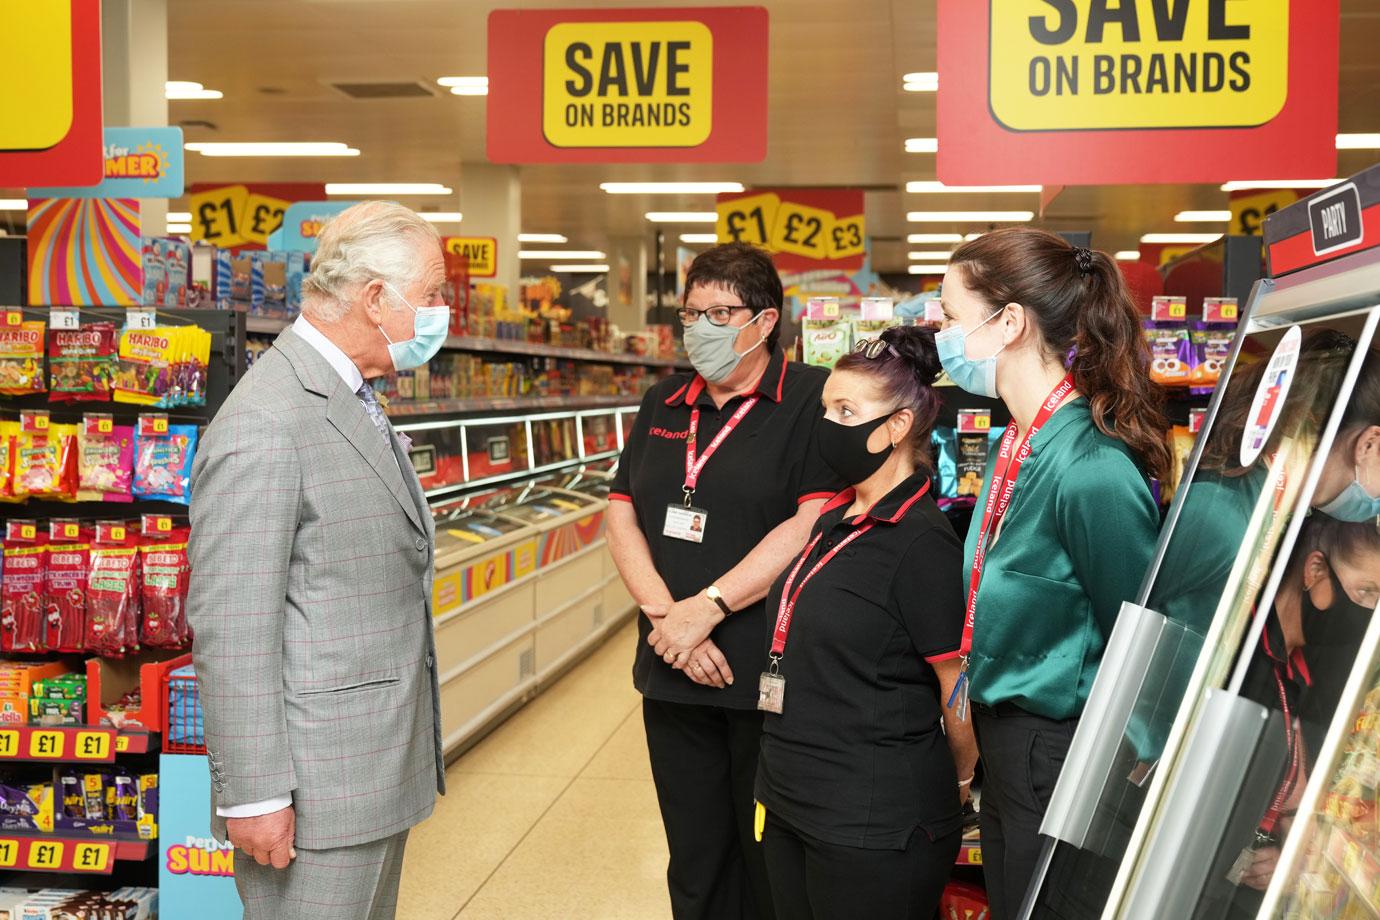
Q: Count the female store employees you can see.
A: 3